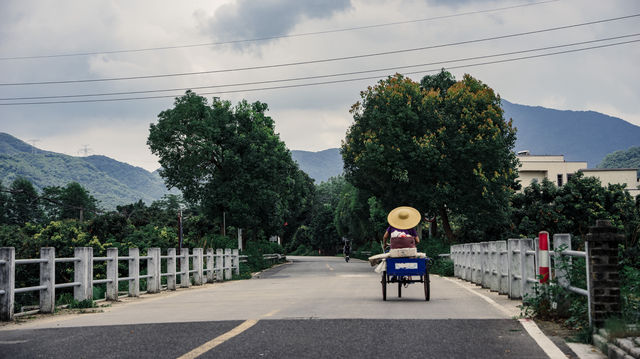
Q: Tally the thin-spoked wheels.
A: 3